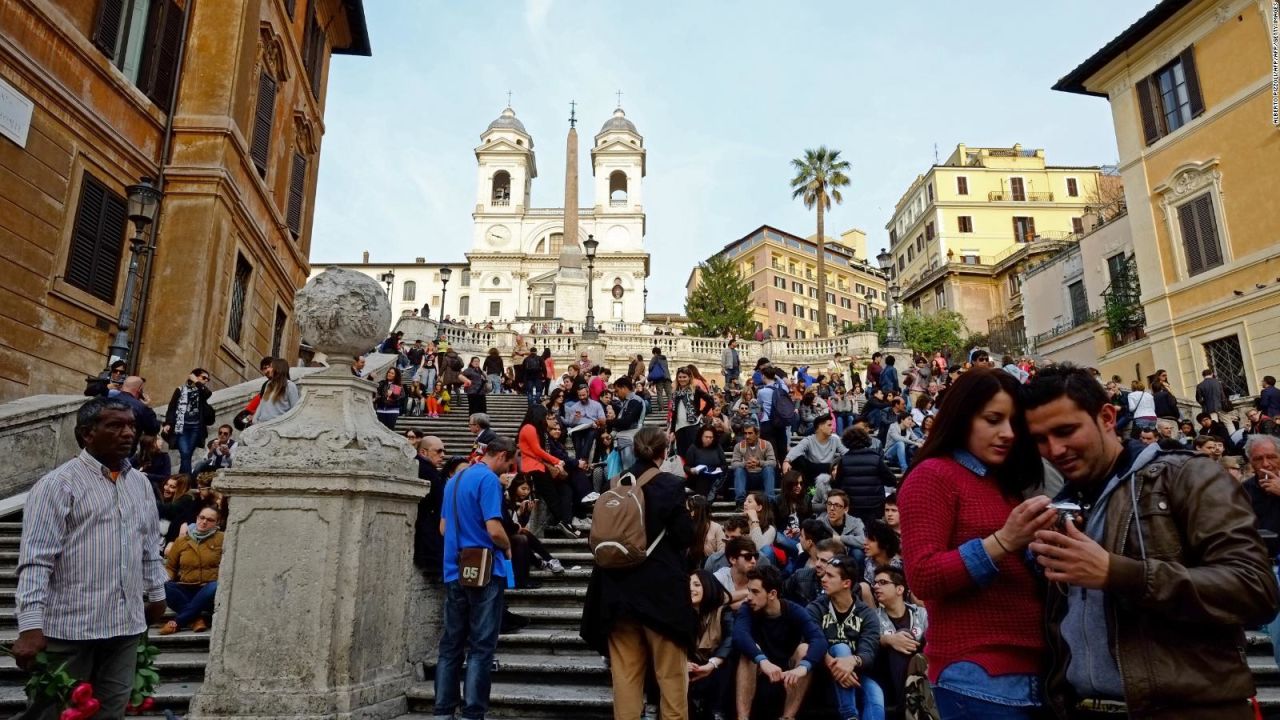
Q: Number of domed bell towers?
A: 2